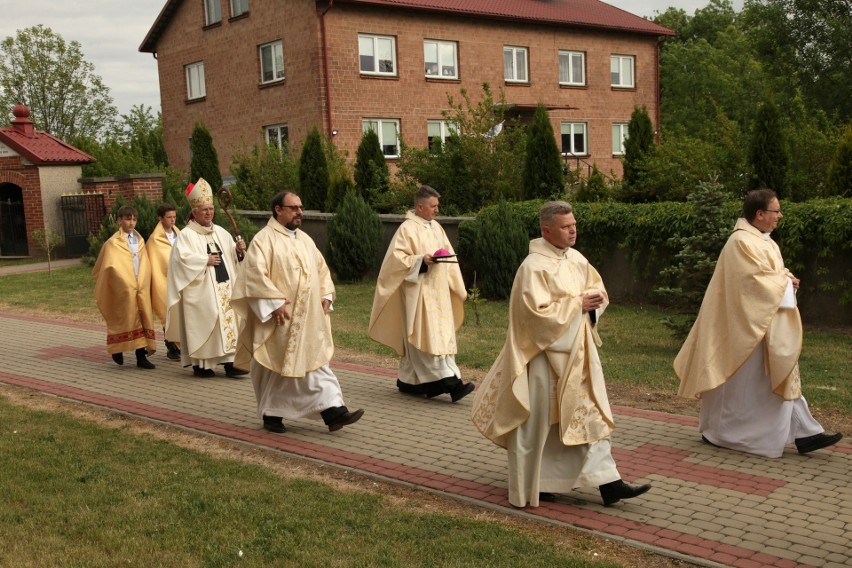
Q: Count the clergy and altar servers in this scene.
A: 7